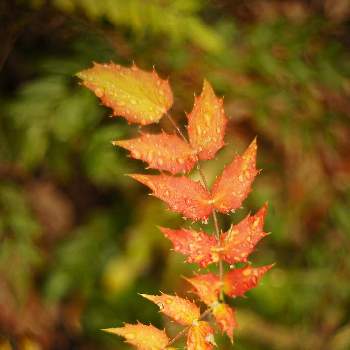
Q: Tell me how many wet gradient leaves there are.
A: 13